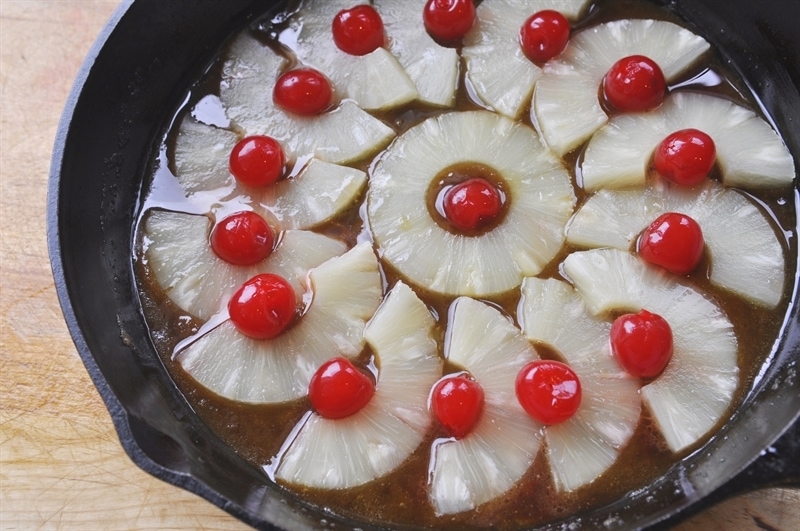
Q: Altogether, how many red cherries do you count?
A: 15